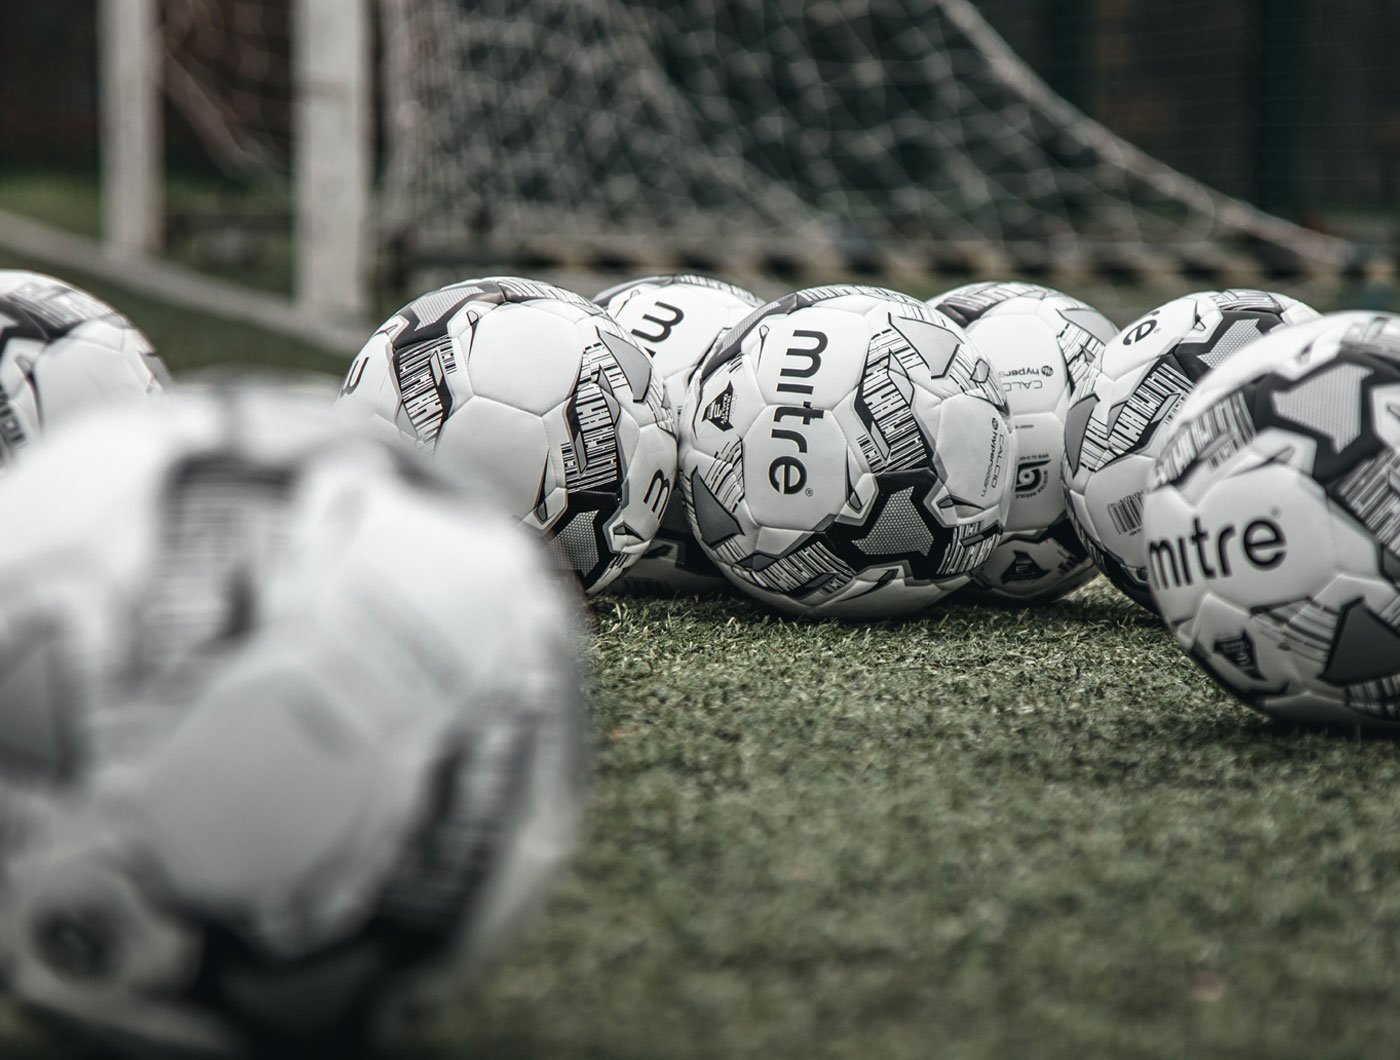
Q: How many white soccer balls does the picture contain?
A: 8